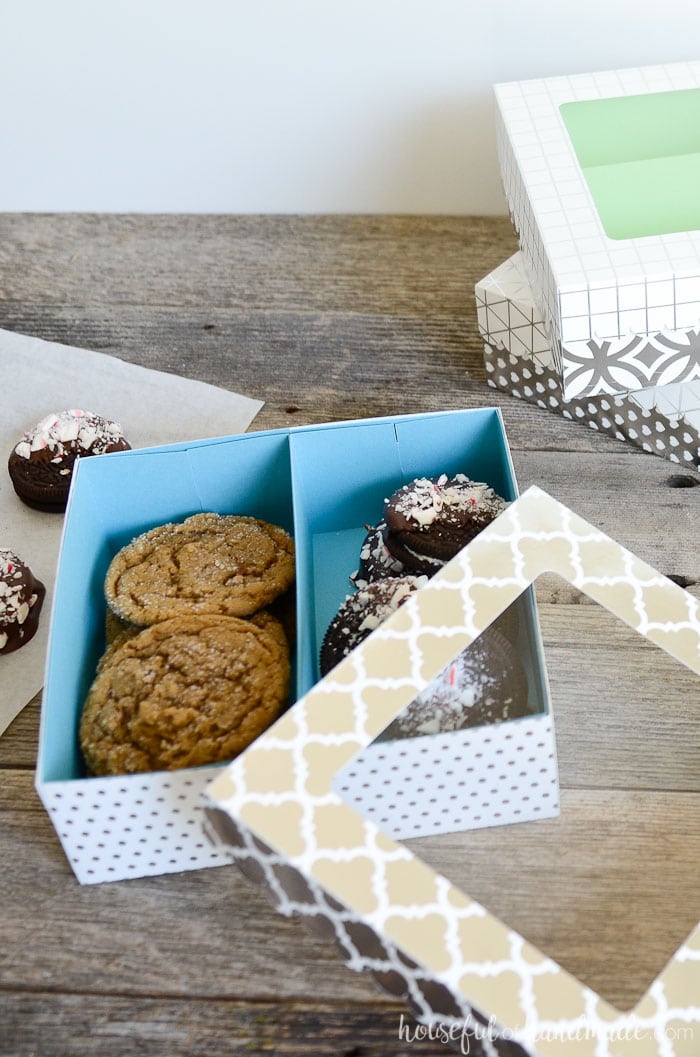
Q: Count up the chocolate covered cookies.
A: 6